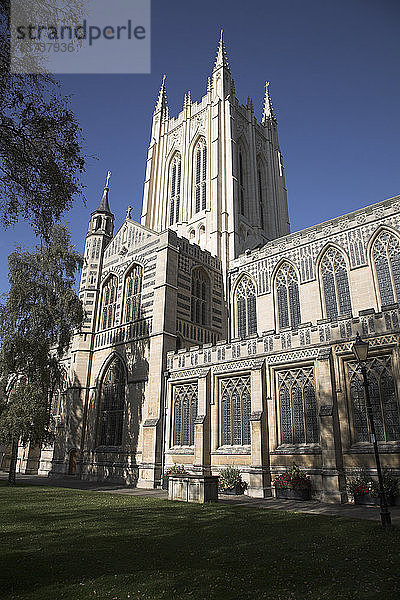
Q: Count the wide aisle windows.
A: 4